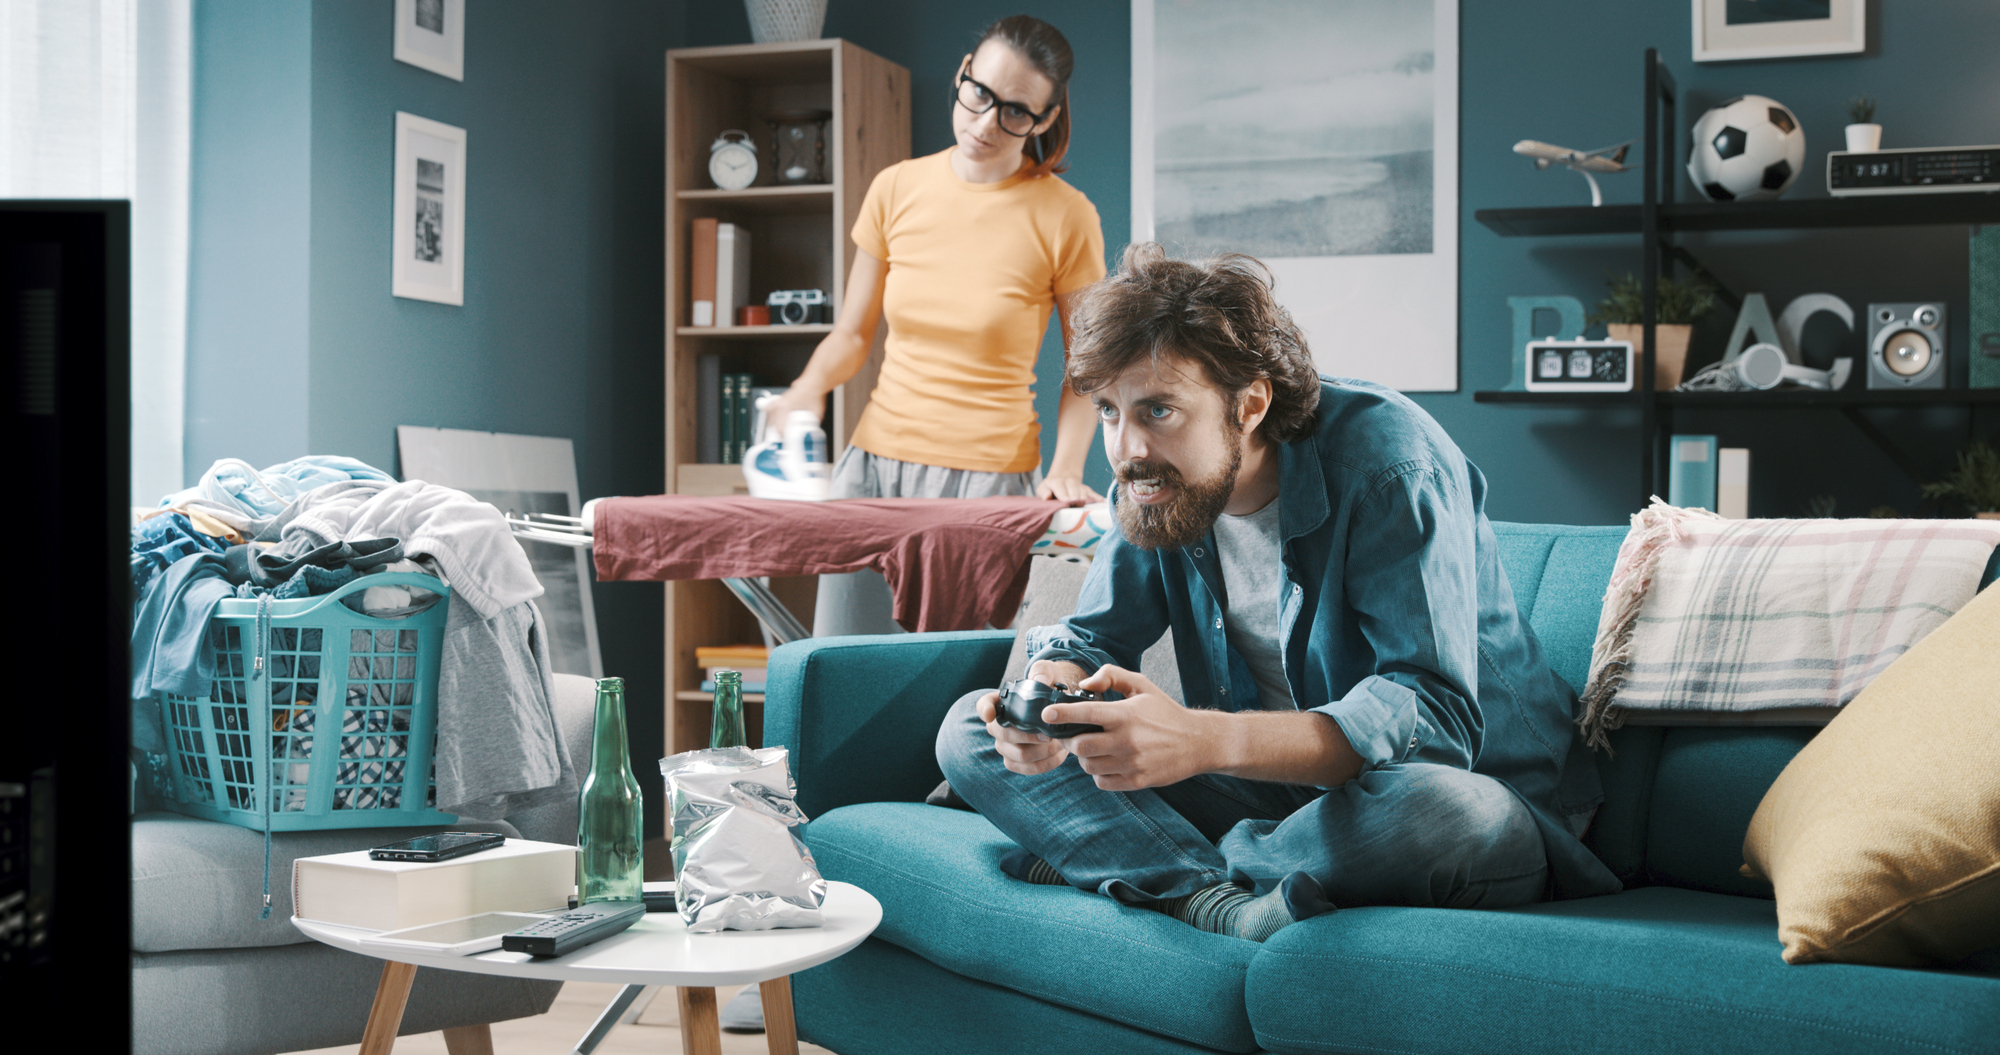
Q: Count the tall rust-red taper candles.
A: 0